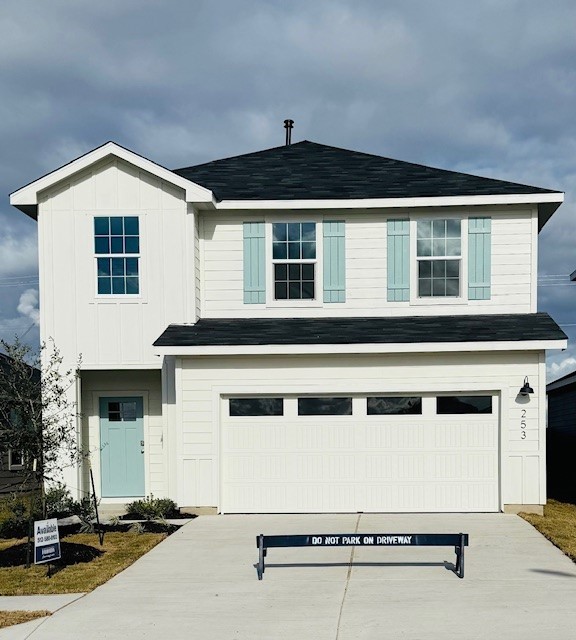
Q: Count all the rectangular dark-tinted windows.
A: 4